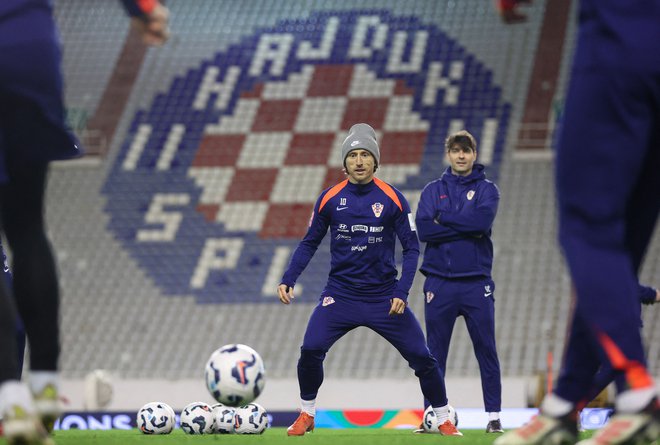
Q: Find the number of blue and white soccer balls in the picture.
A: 6